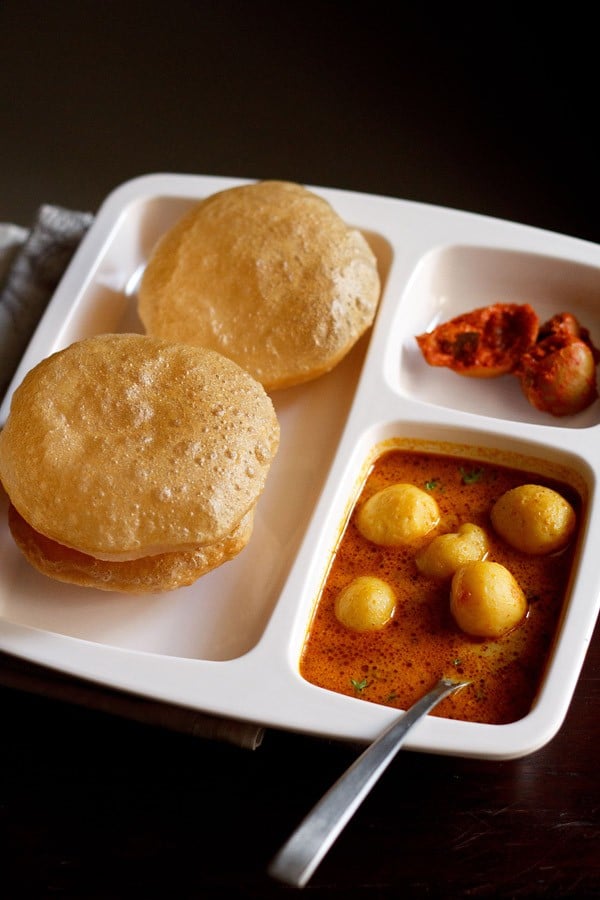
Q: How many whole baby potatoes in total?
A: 5